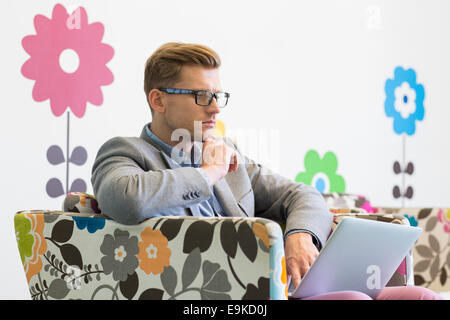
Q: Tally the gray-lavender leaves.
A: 4